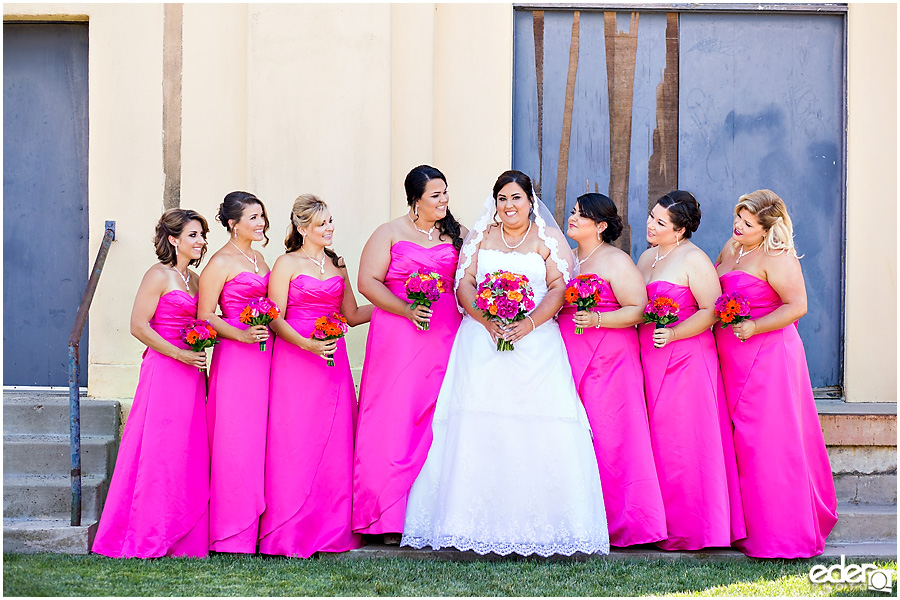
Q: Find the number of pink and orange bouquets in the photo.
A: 8